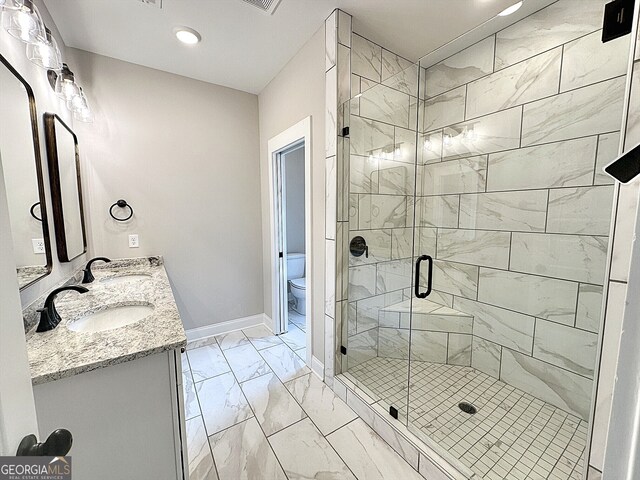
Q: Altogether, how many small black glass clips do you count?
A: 3